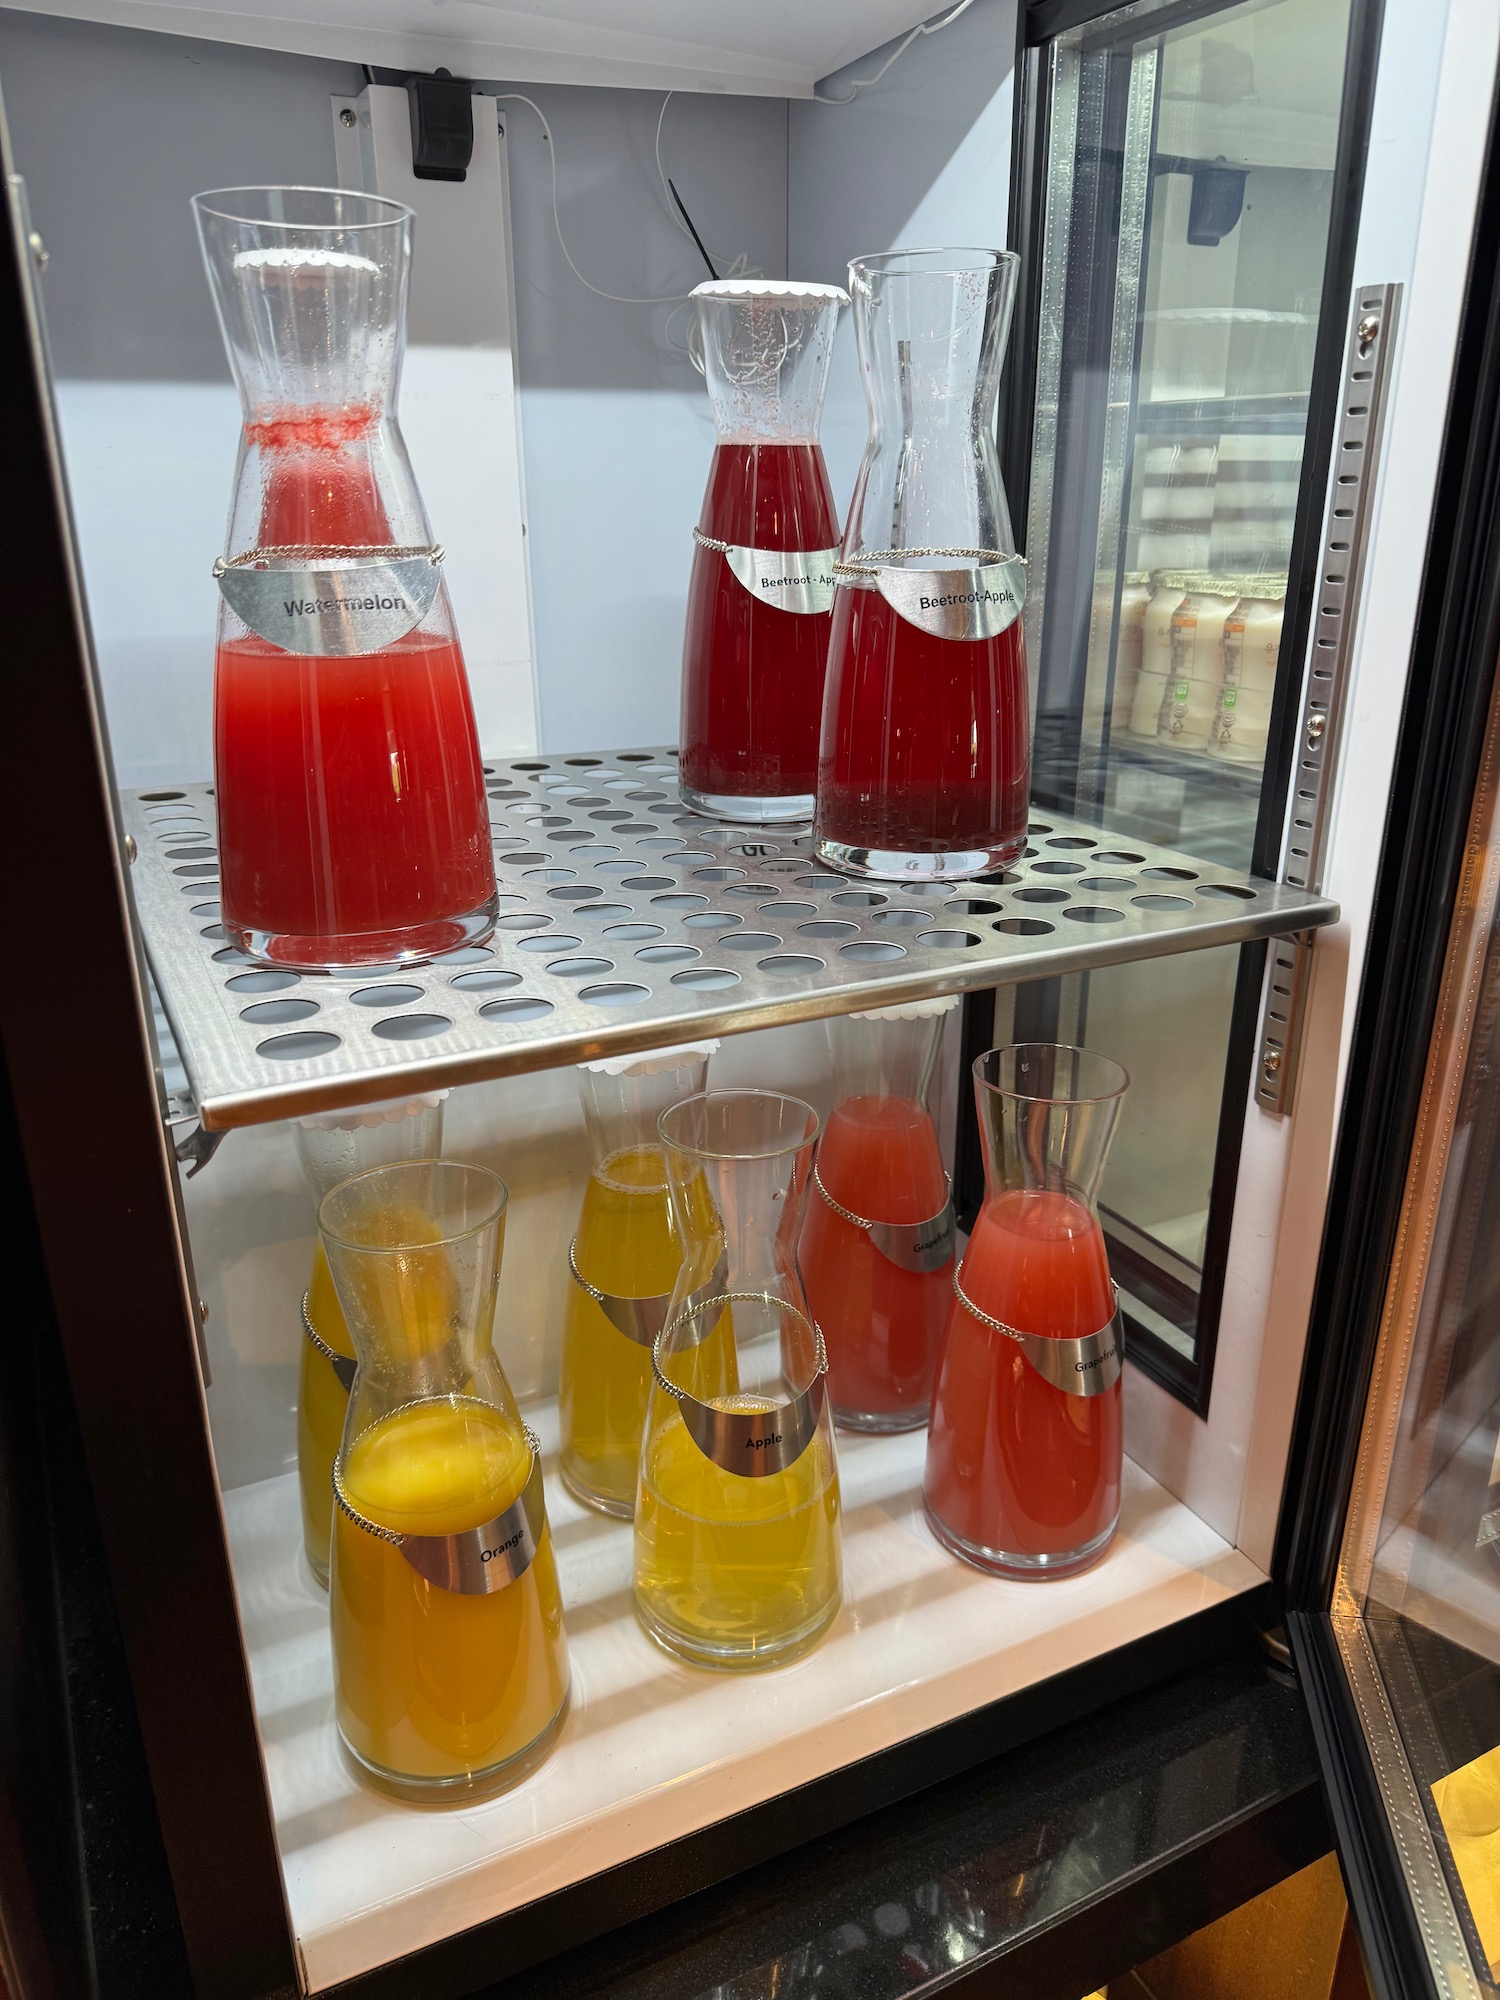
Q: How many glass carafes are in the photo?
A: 10